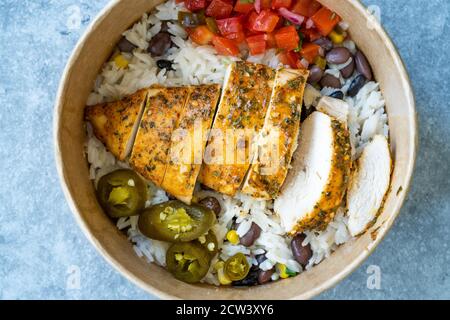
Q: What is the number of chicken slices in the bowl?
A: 7